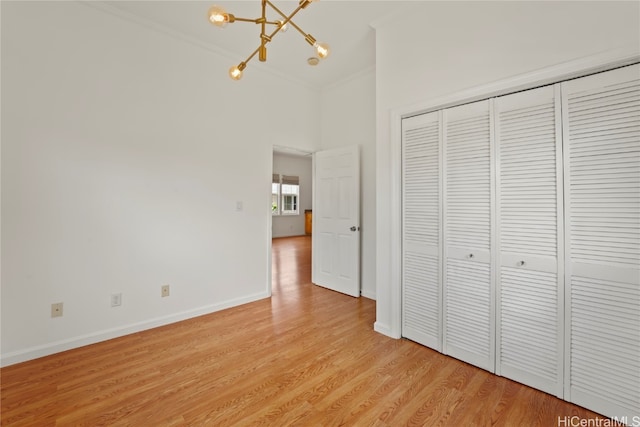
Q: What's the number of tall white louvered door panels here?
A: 4